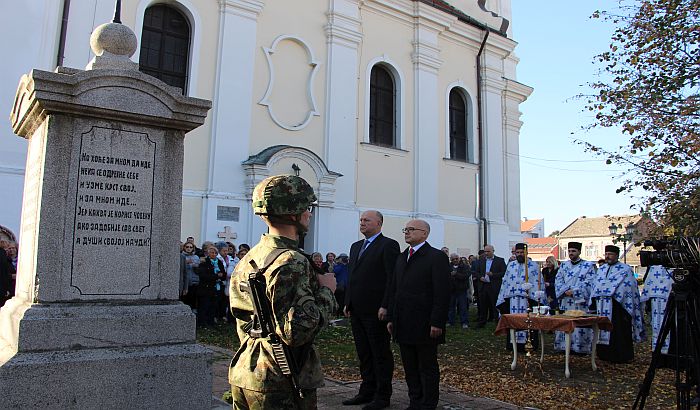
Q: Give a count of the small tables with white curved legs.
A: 1